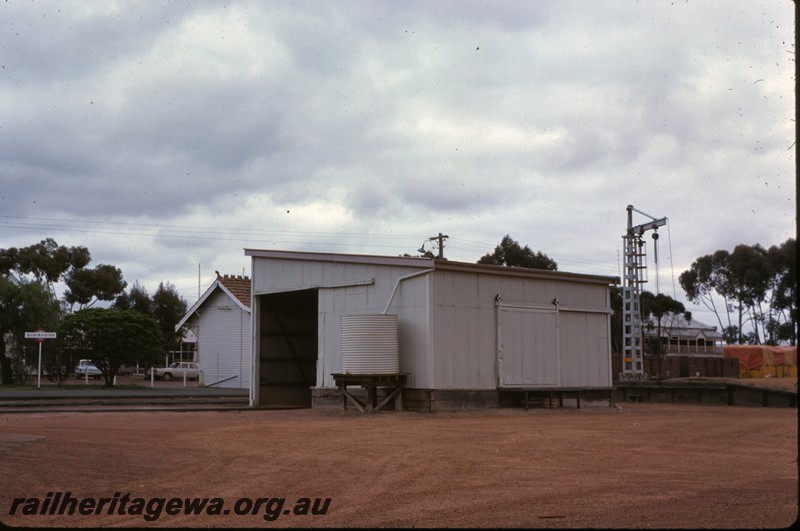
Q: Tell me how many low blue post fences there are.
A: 0